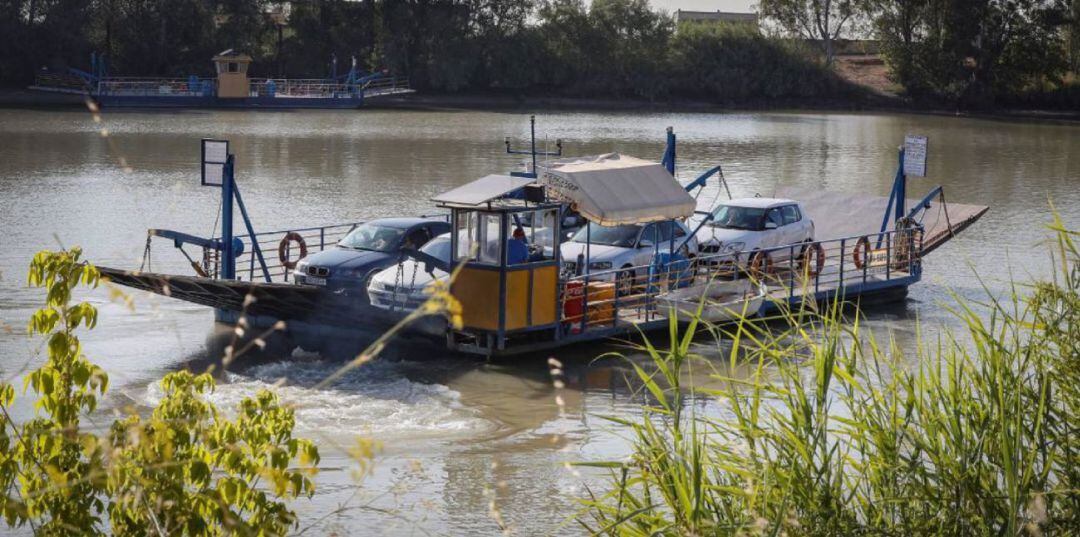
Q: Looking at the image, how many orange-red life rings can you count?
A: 4